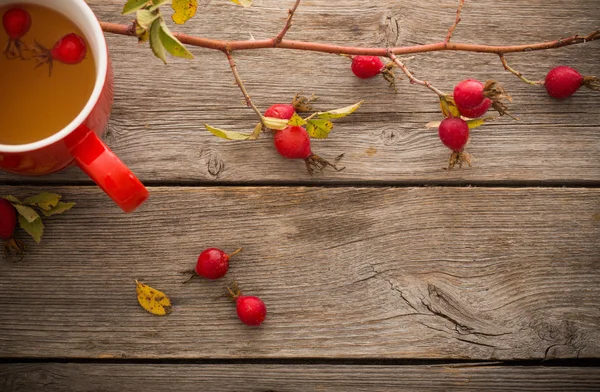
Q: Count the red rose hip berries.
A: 12